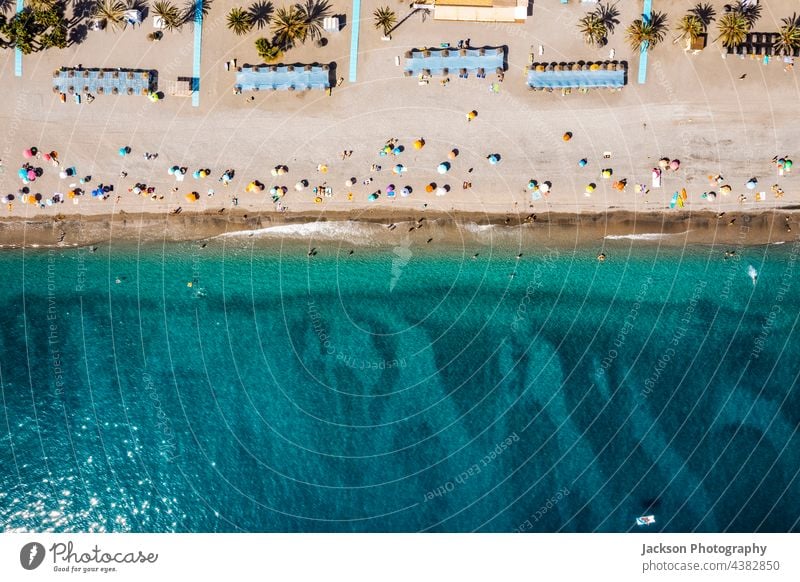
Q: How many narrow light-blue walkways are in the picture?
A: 4